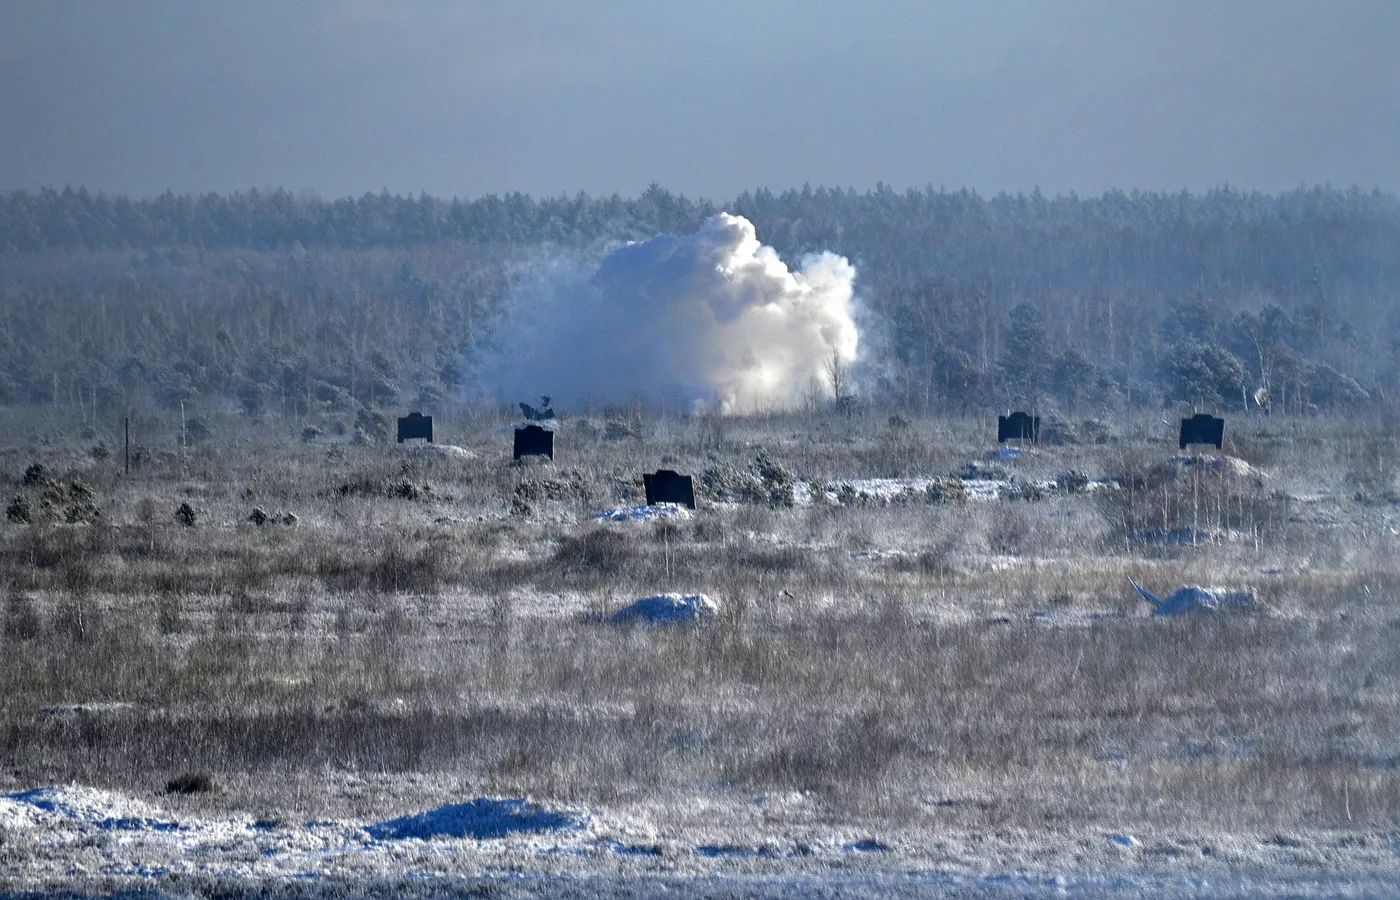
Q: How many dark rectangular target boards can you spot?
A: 5